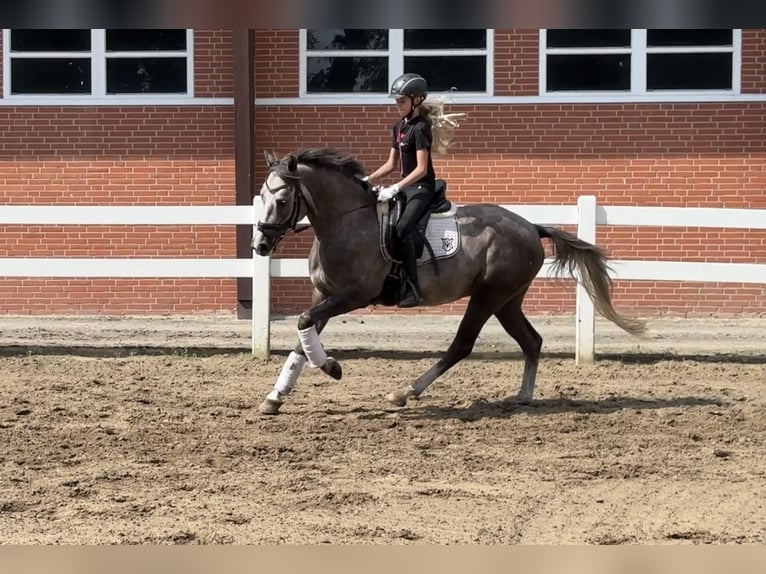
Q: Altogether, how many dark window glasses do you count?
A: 12